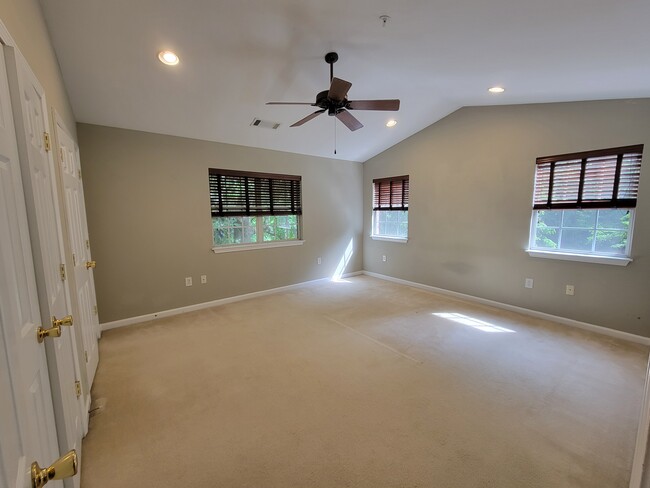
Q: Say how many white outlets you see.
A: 6